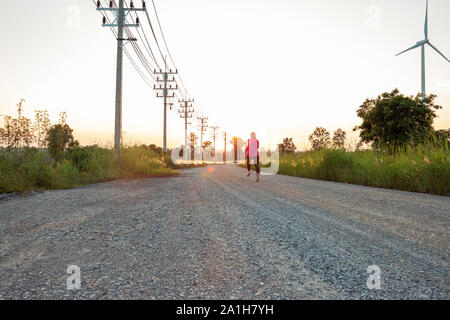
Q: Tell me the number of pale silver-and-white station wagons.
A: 0